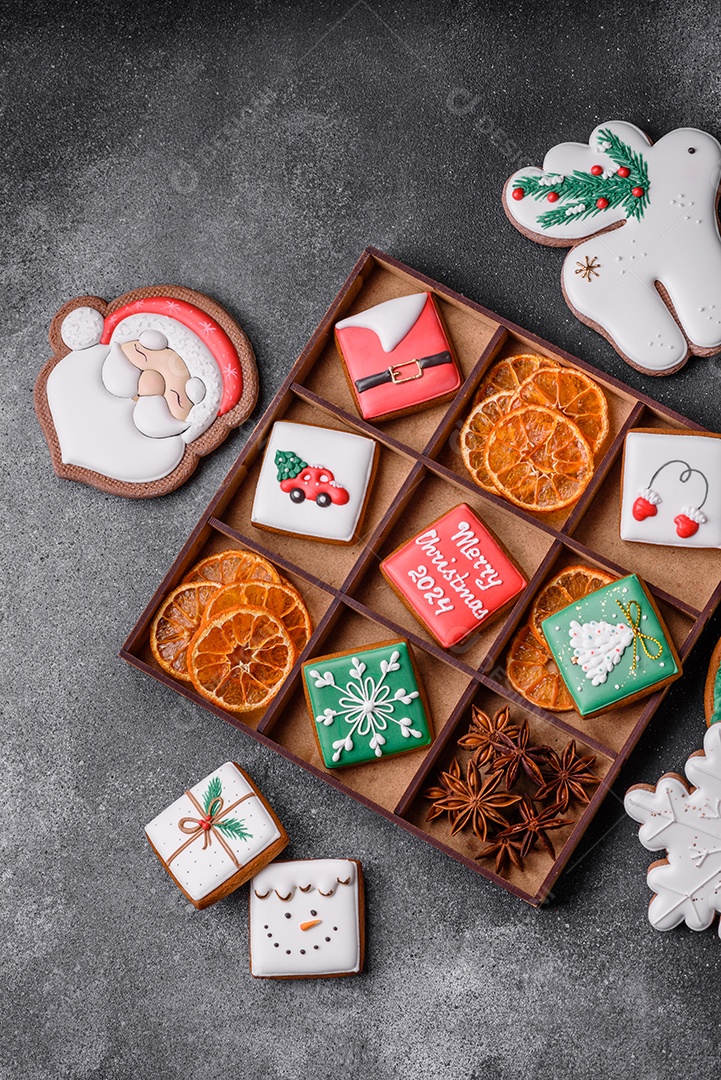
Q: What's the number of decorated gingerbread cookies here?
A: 12